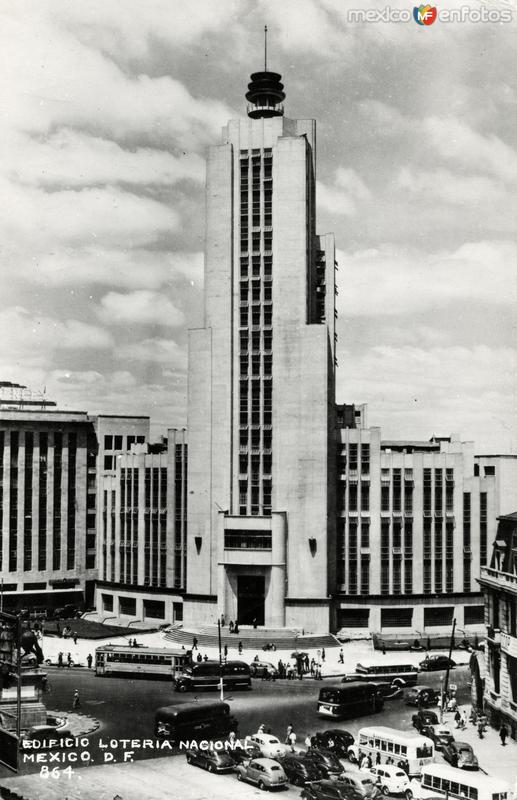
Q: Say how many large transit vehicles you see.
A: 7